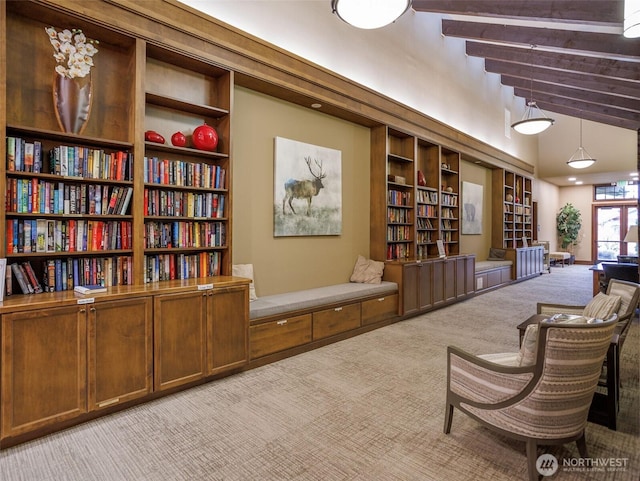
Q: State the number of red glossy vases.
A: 3